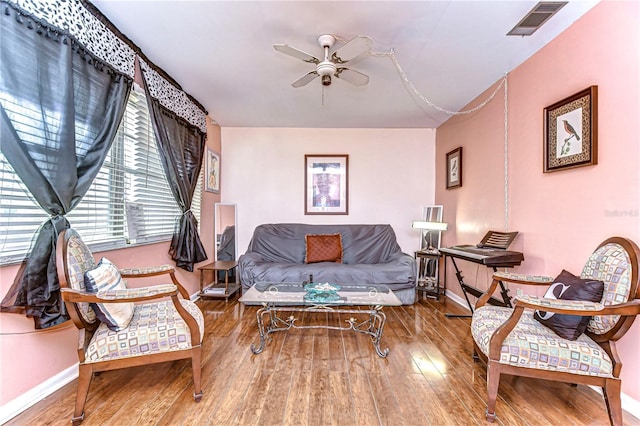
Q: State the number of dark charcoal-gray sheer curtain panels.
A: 2